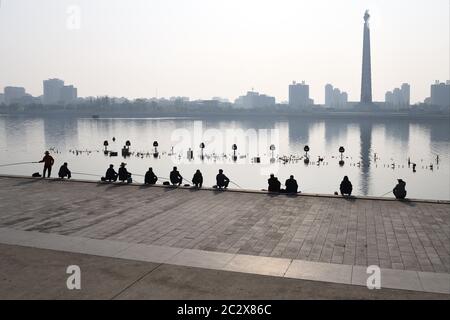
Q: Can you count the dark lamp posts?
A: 8